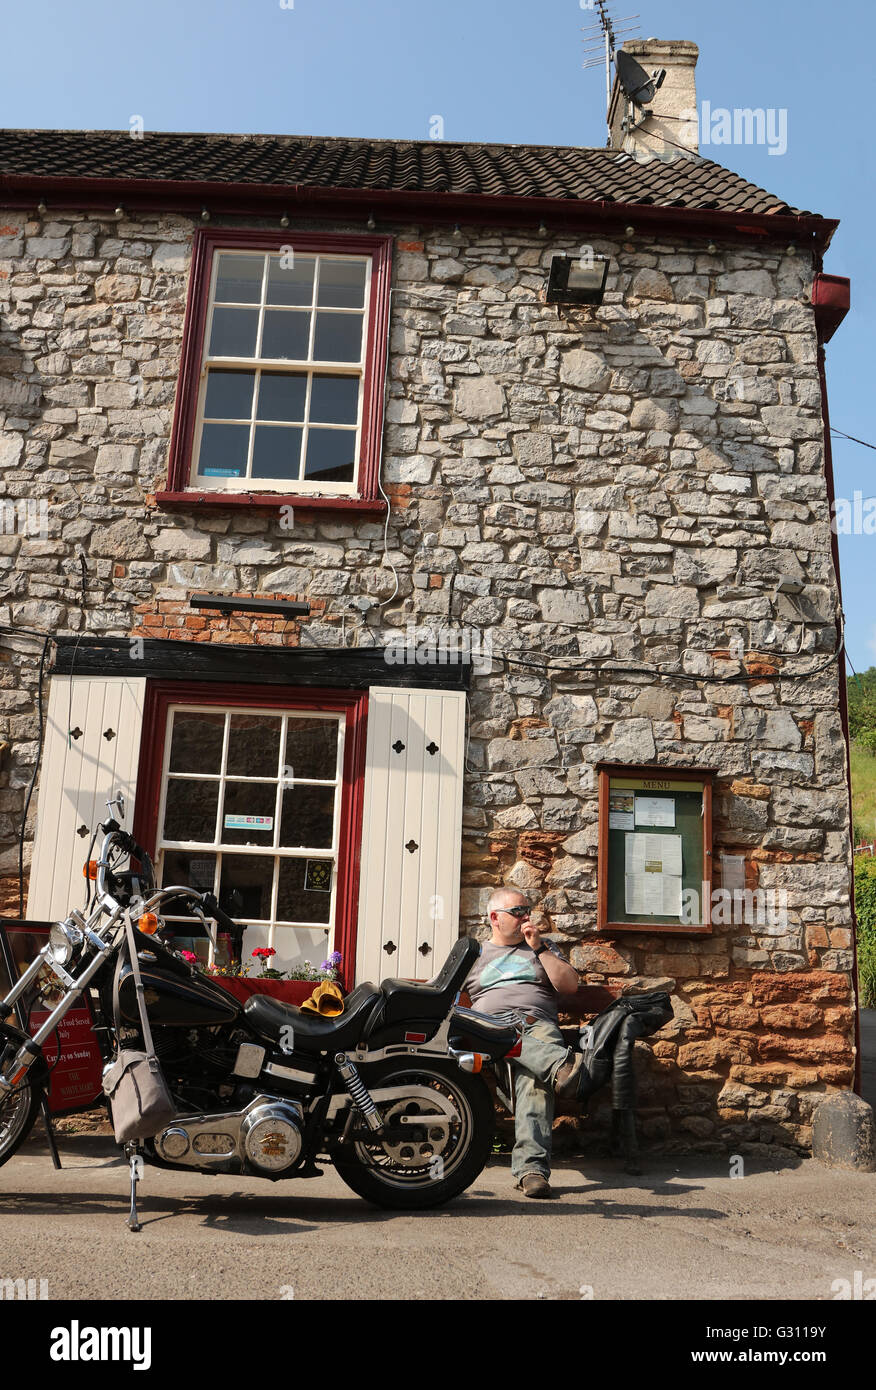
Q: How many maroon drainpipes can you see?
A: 1